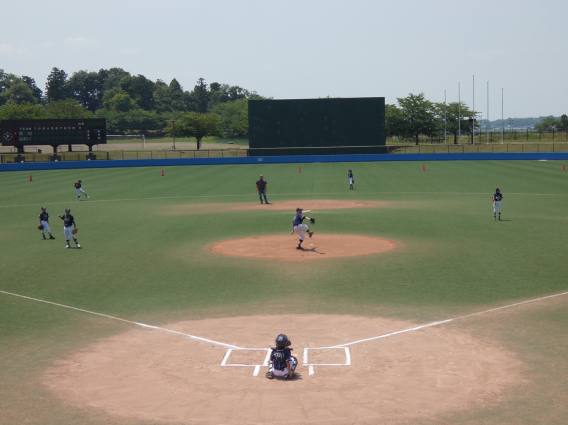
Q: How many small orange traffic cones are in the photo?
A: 5